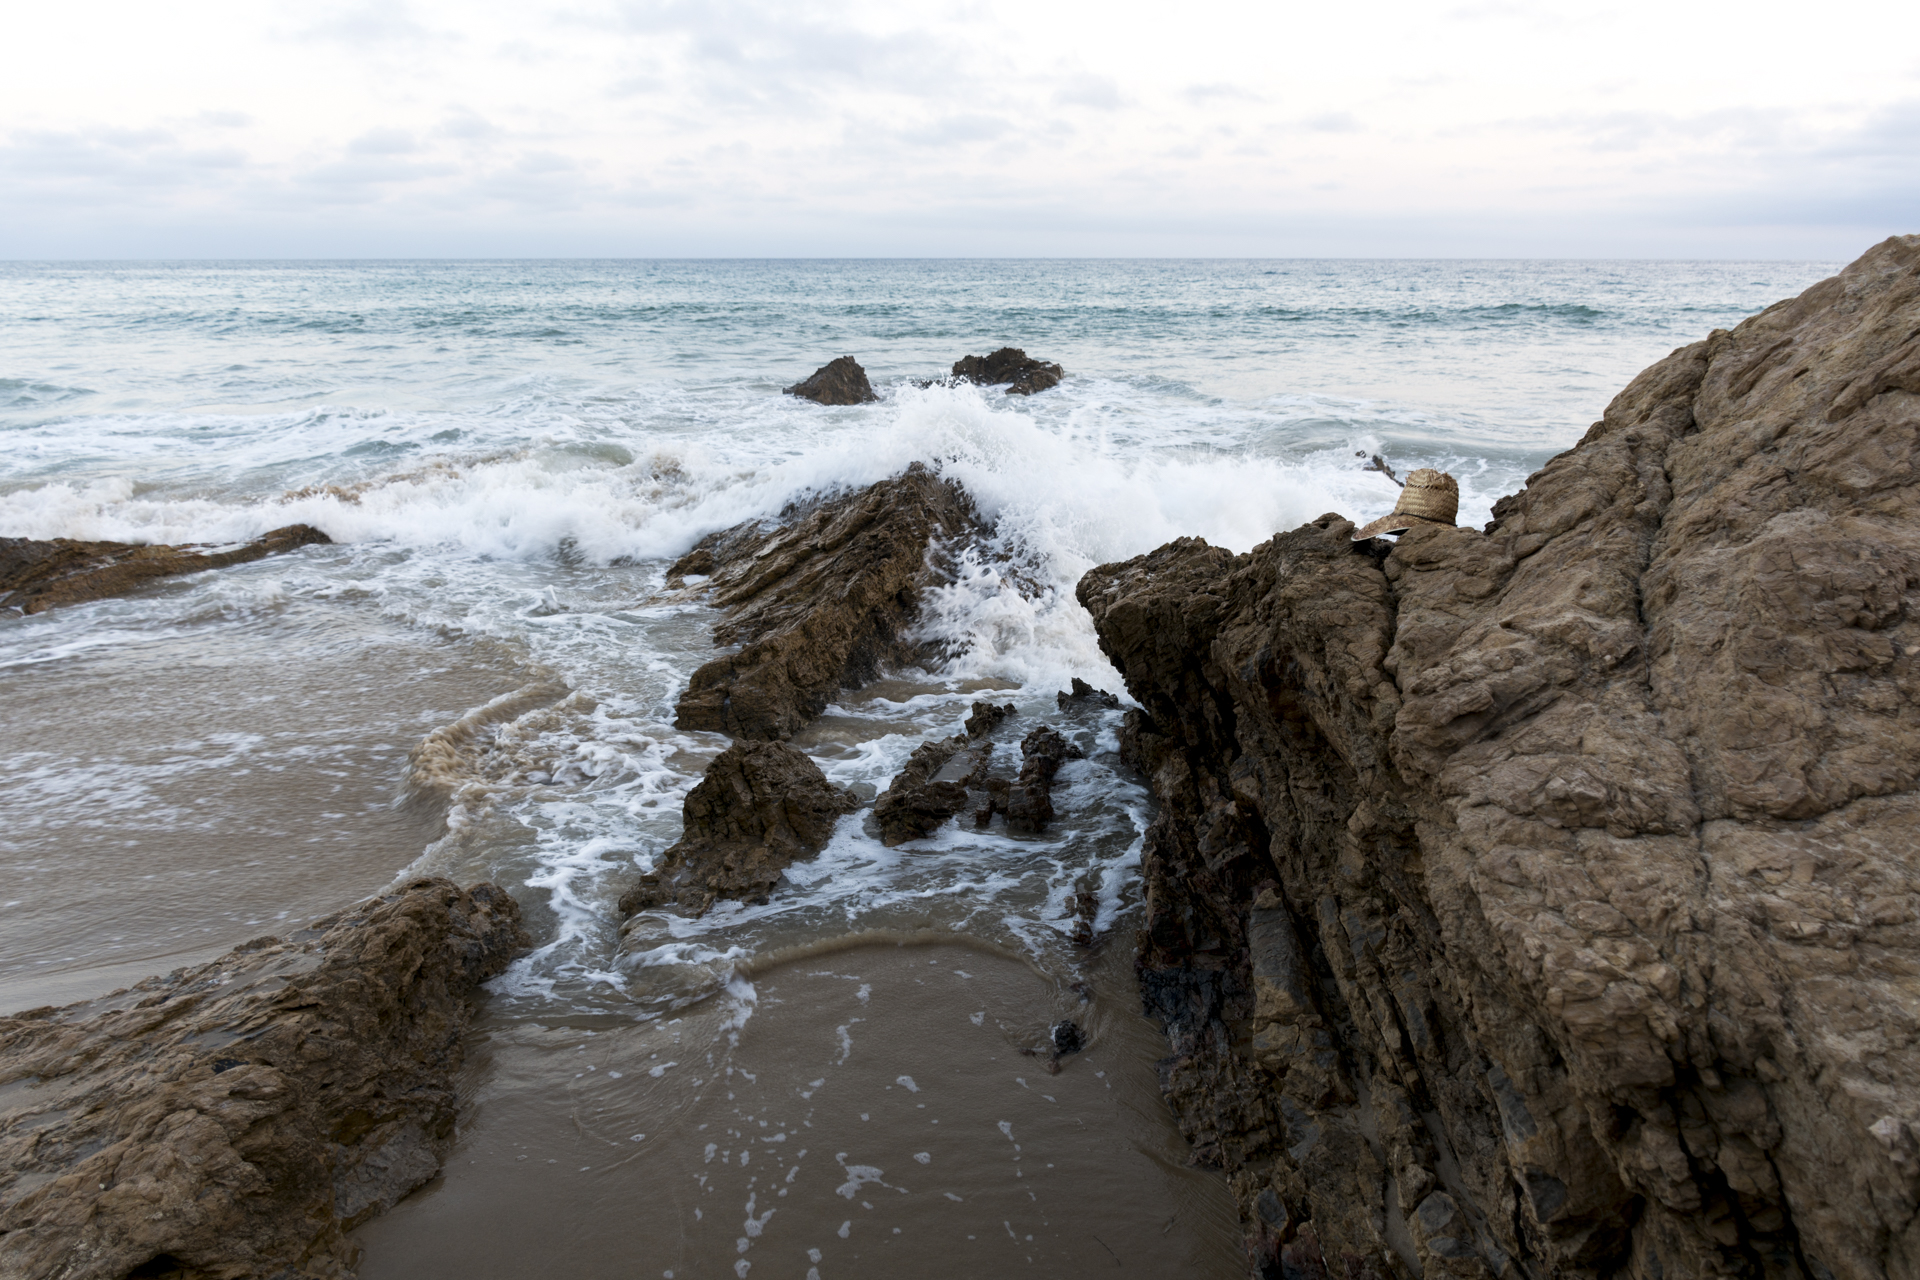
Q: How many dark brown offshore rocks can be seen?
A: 2